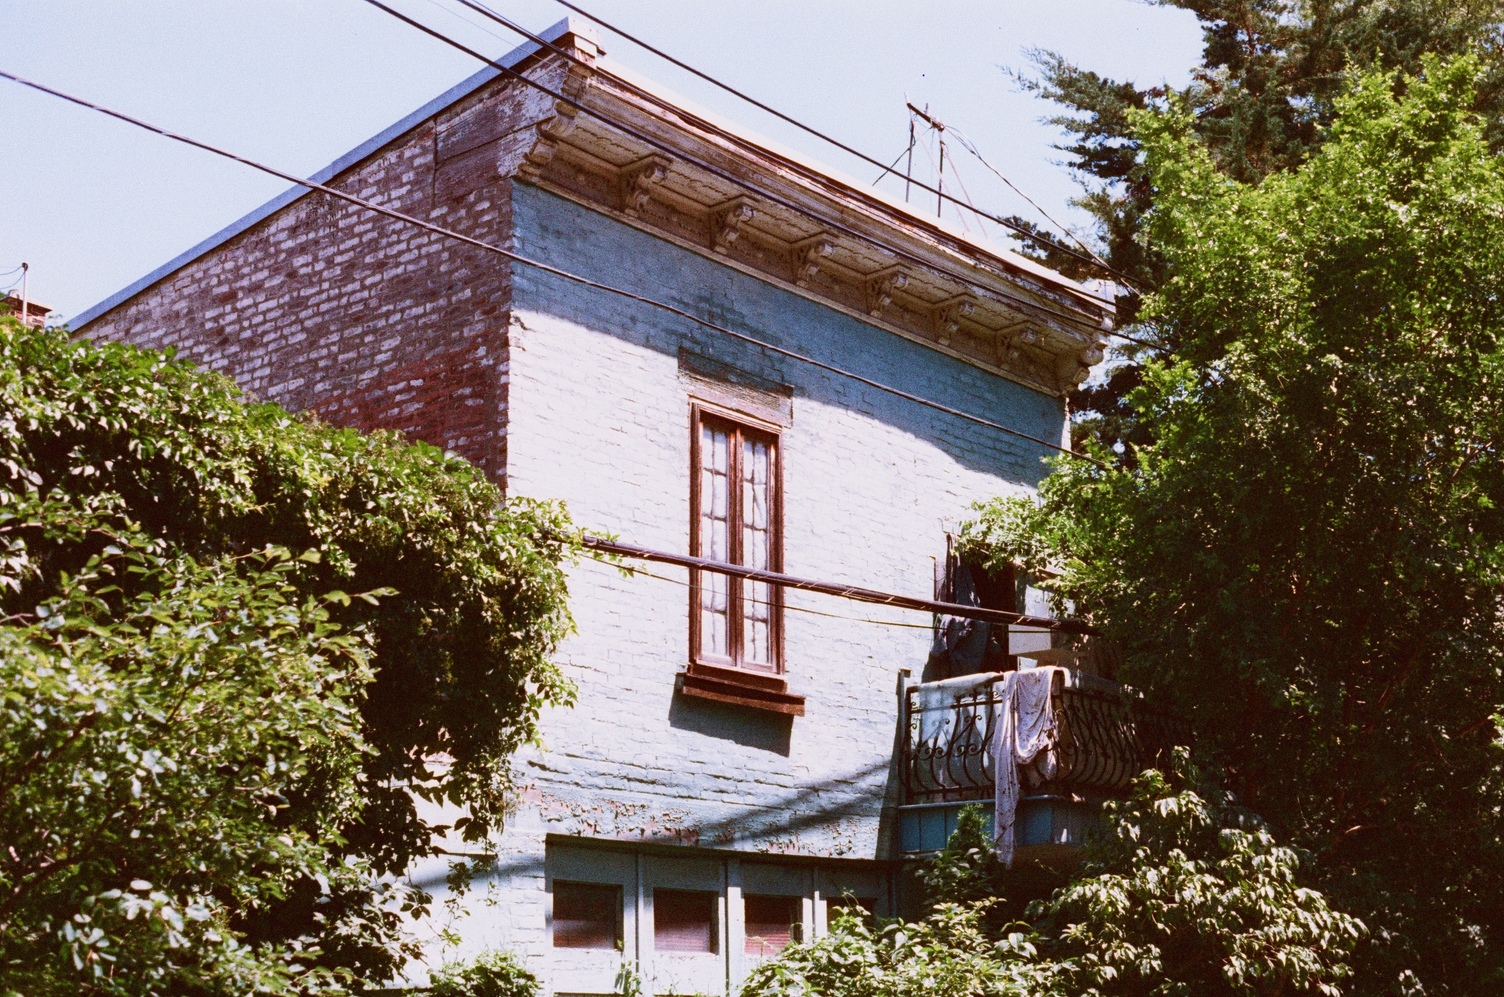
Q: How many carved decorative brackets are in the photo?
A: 8